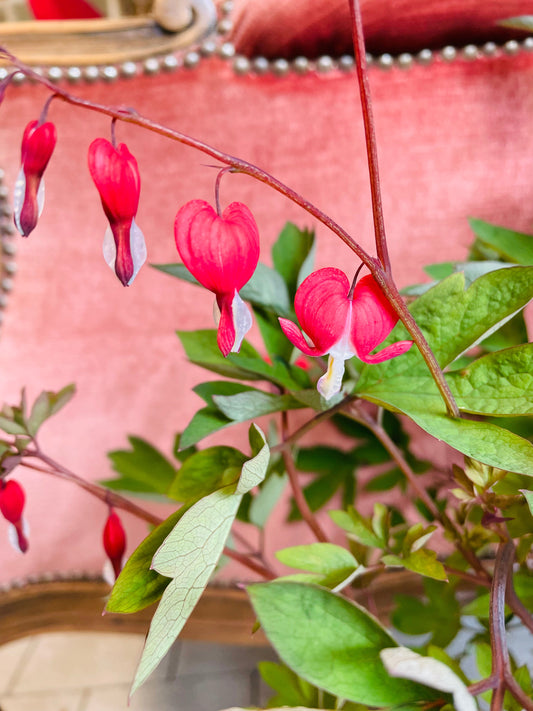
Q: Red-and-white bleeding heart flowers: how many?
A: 6